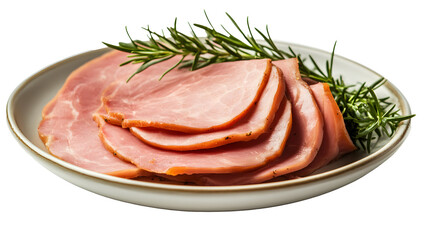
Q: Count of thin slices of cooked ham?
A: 6